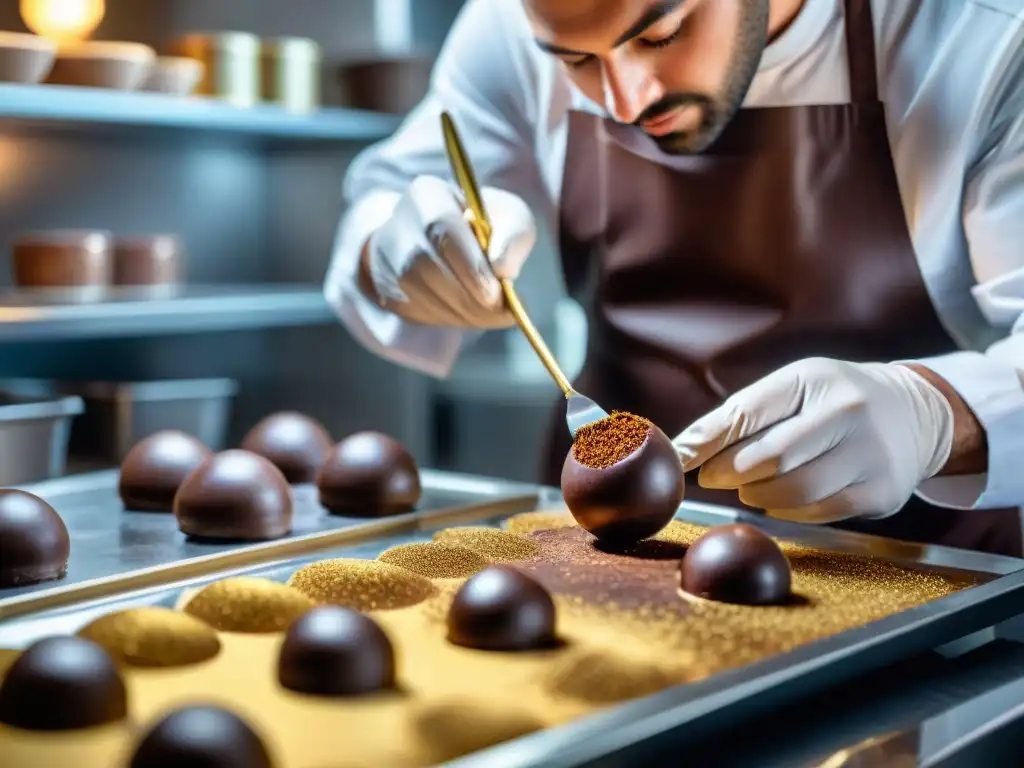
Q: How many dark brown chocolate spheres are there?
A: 11